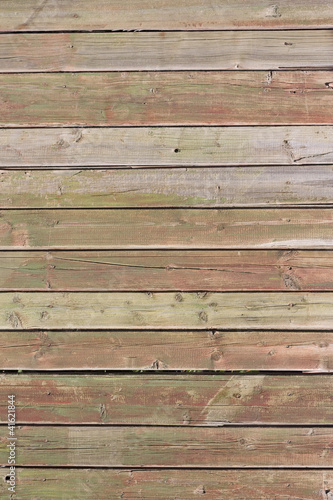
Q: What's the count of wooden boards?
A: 12